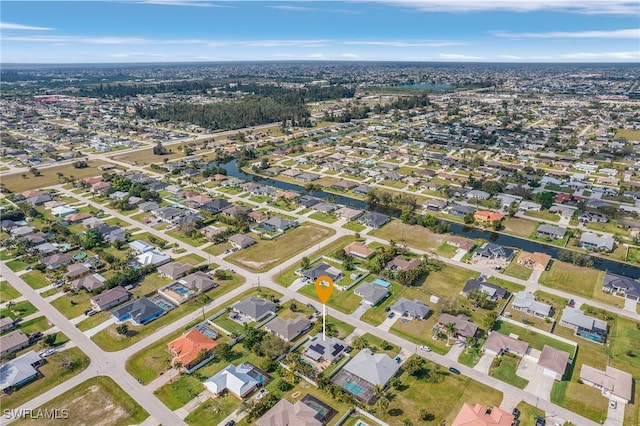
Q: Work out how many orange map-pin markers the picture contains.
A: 1